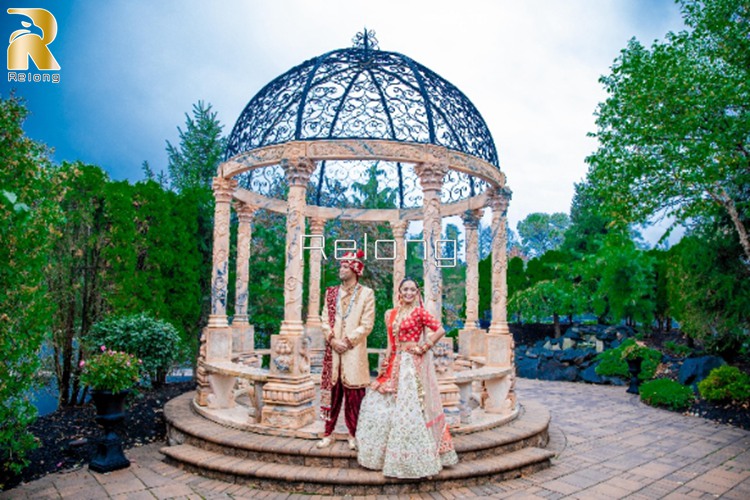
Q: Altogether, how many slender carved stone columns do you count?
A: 8